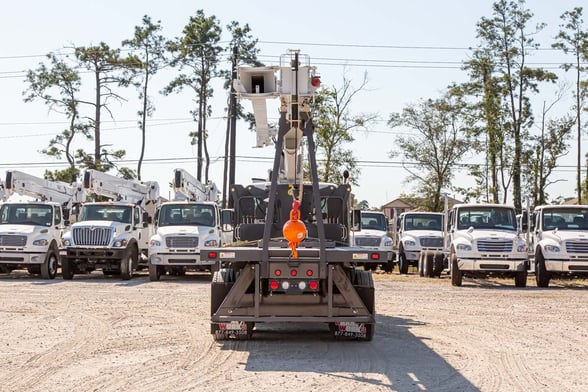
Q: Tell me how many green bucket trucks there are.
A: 0